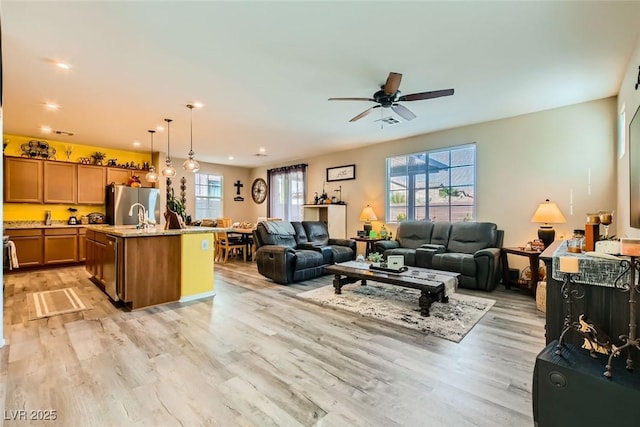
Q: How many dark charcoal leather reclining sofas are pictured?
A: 2